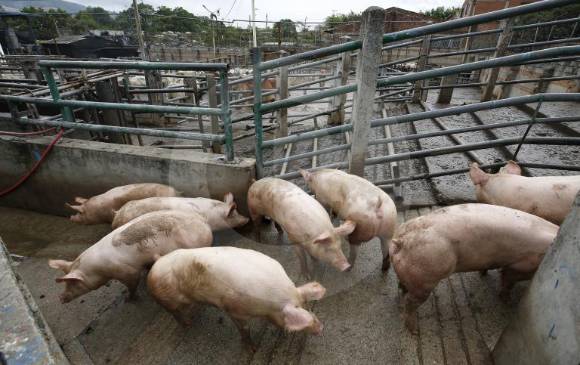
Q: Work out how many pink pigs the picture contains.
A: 8